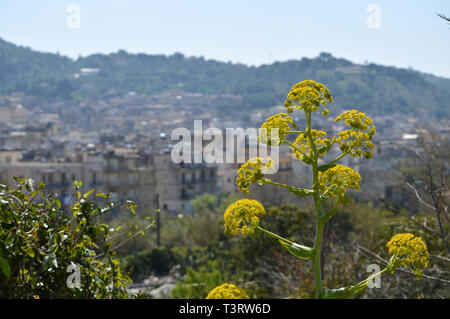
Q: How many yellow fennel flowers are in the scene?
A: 9